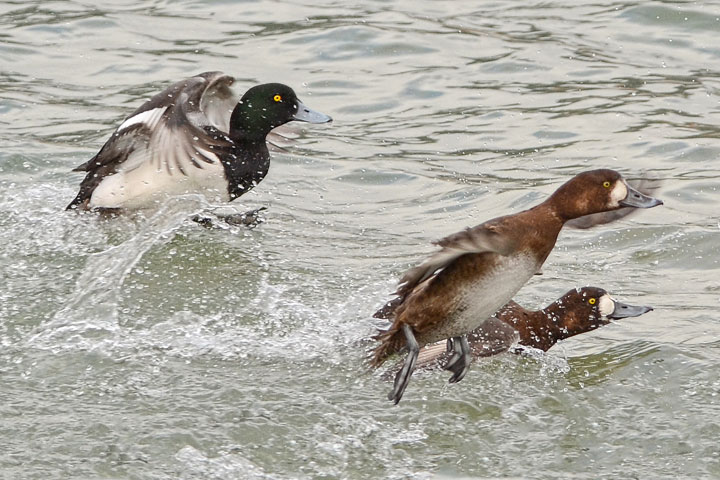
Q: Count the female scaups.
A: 2